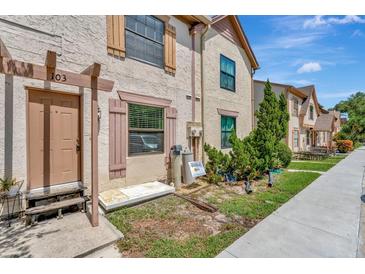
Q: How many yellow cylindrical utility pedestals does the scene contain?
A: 0